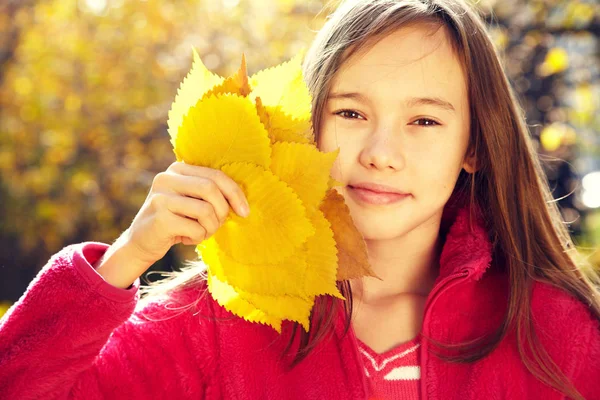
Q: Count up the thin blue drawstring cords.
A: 0